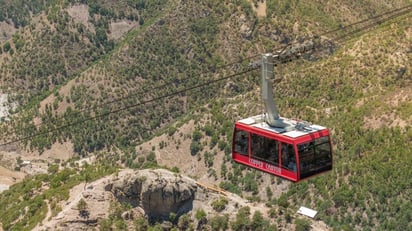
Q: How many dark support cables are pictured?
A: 2